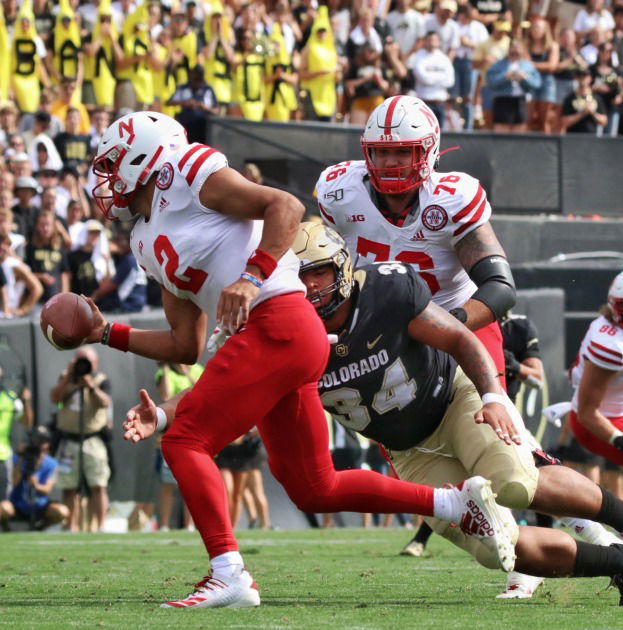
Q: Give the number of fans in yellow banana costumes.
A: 11